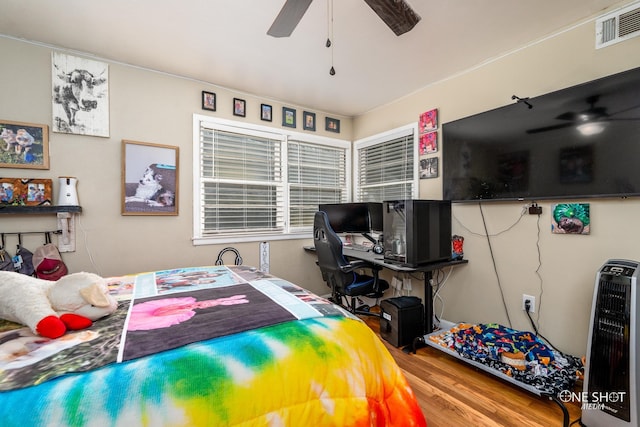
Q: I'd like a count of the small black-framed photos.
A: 6